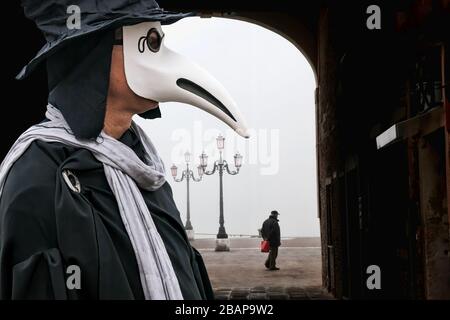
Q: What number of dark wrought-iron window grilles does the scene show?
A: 1